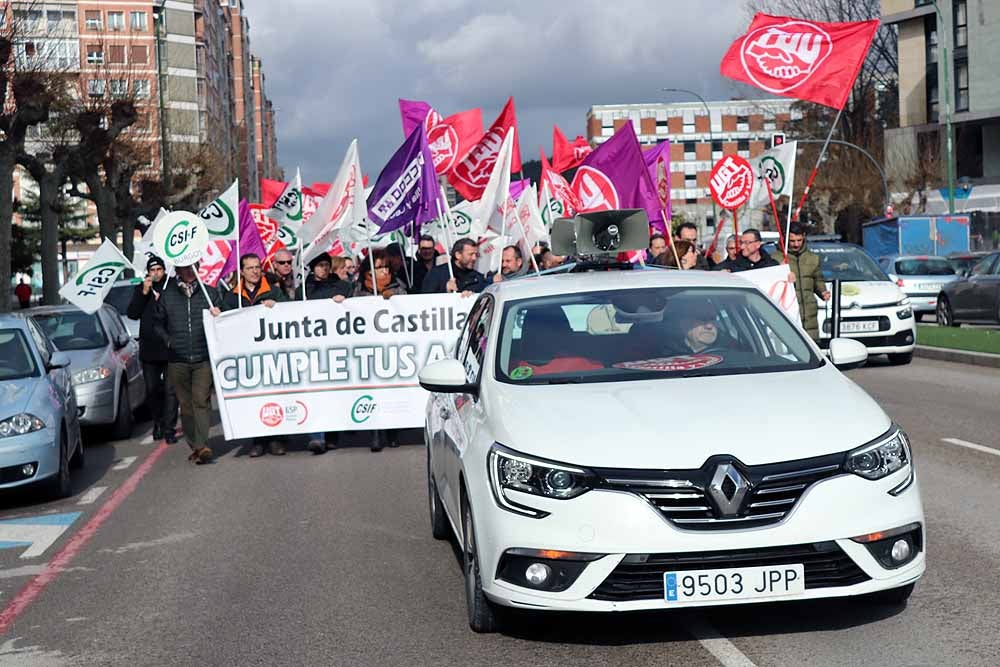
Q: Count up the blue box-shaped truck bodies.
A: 1